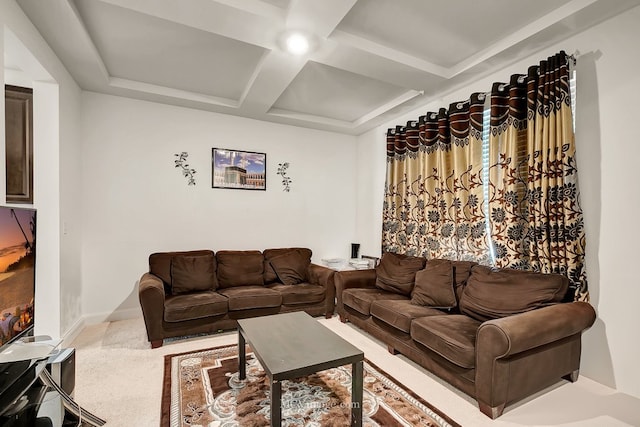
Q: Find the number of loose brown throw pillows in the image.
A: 3